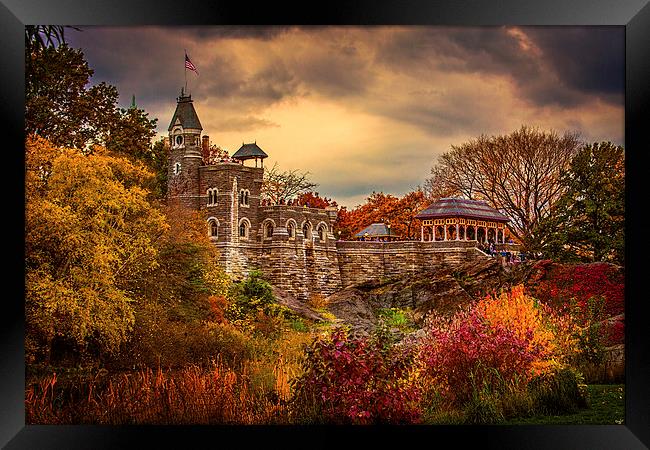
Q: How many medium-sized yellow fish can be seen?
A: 0